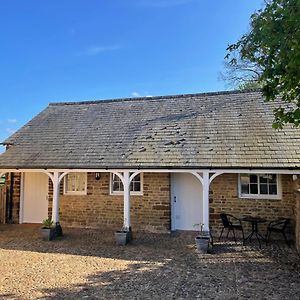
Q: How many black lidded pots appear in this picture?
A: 0